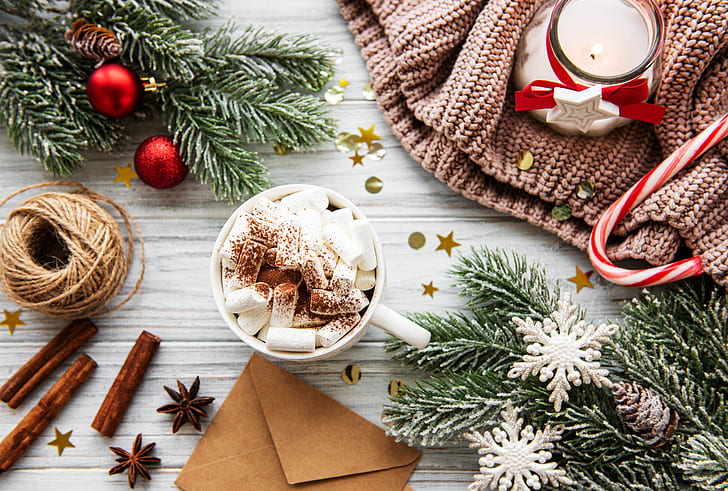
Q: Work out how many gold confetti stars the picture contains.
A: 9